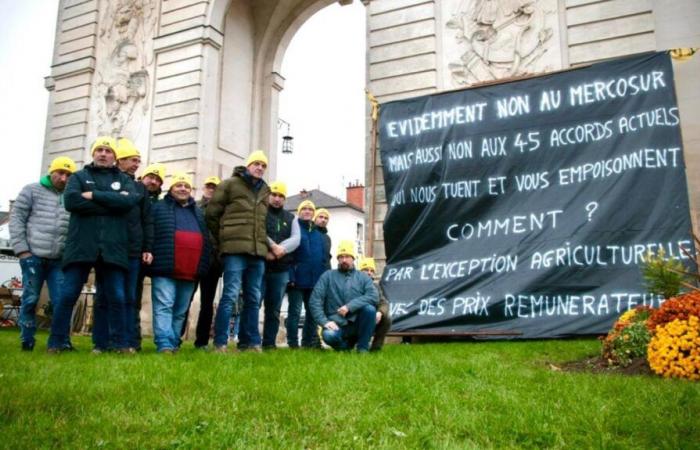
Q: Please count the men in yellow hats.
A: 12